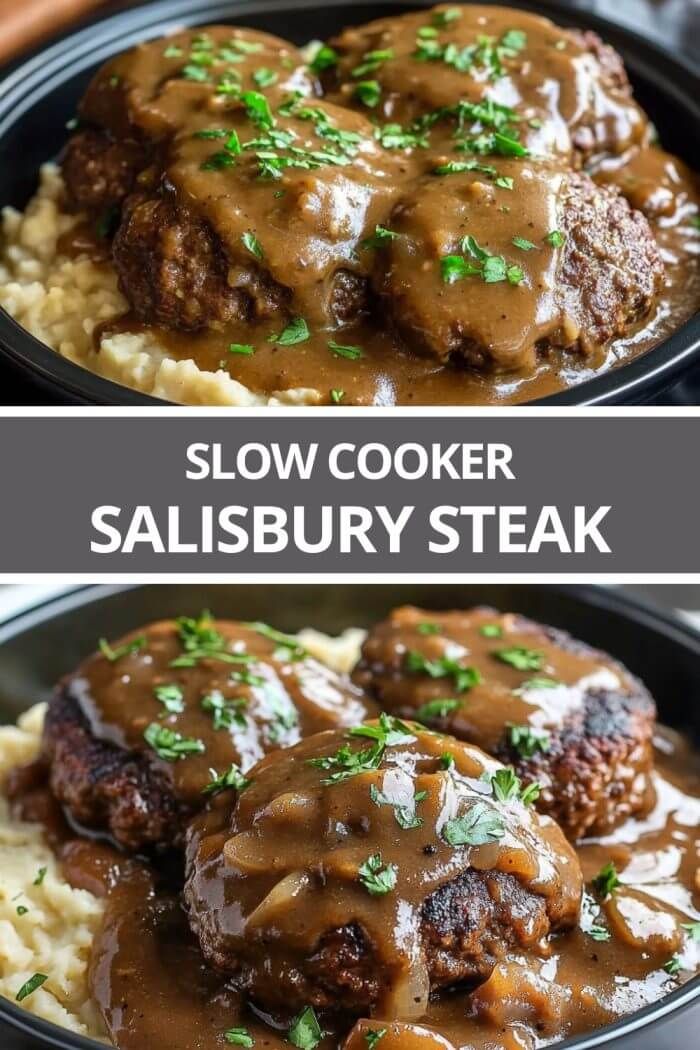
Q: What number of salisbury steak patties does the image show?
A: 7